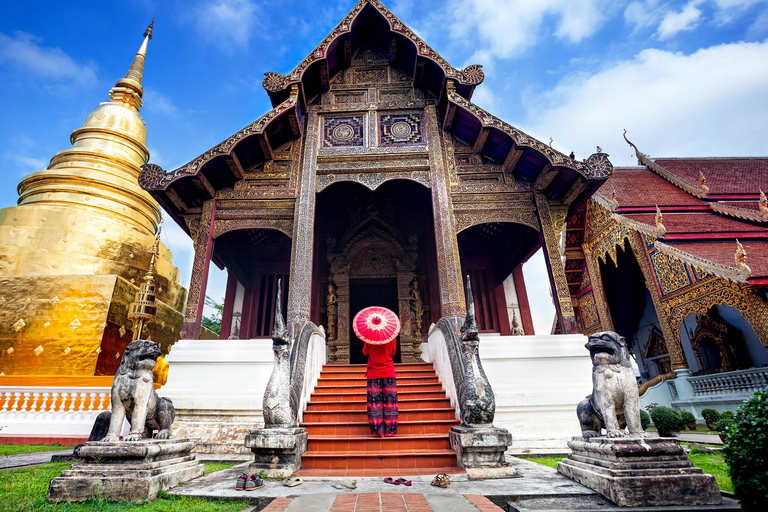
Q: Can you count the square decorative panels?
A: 2